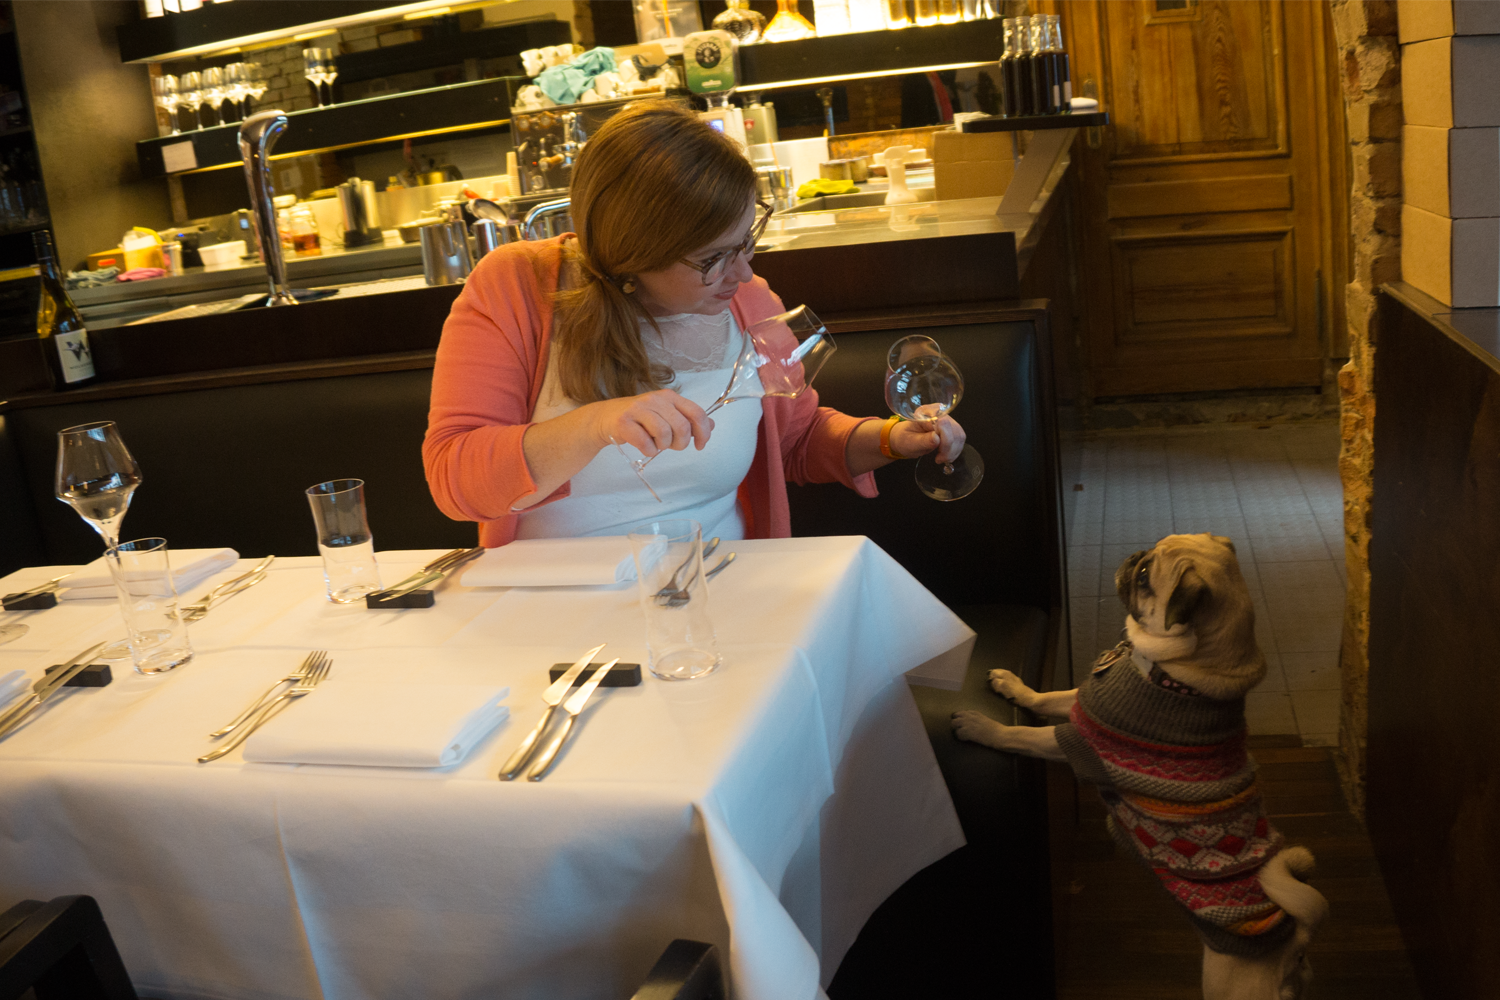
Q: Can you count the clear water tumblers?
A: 3